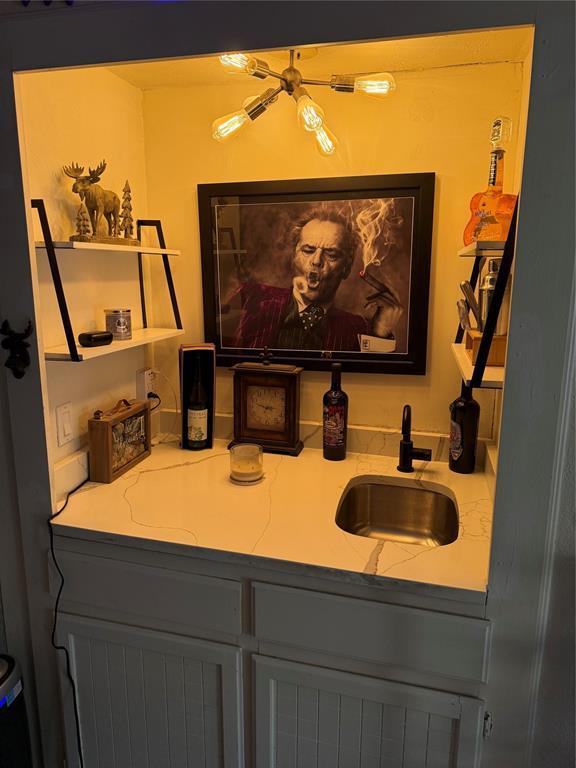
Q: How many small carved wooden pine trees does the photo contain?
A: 2